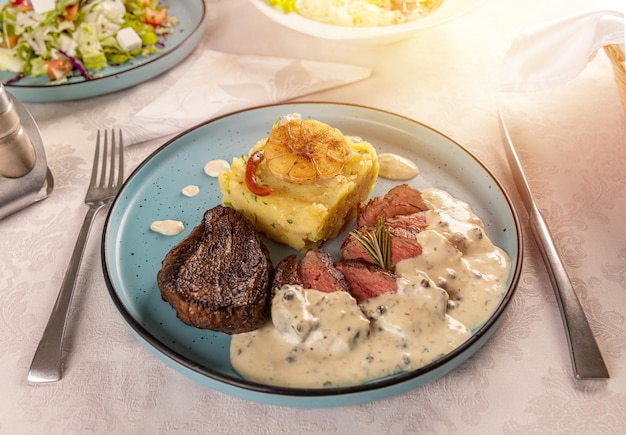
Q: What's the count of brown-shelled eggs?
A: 0